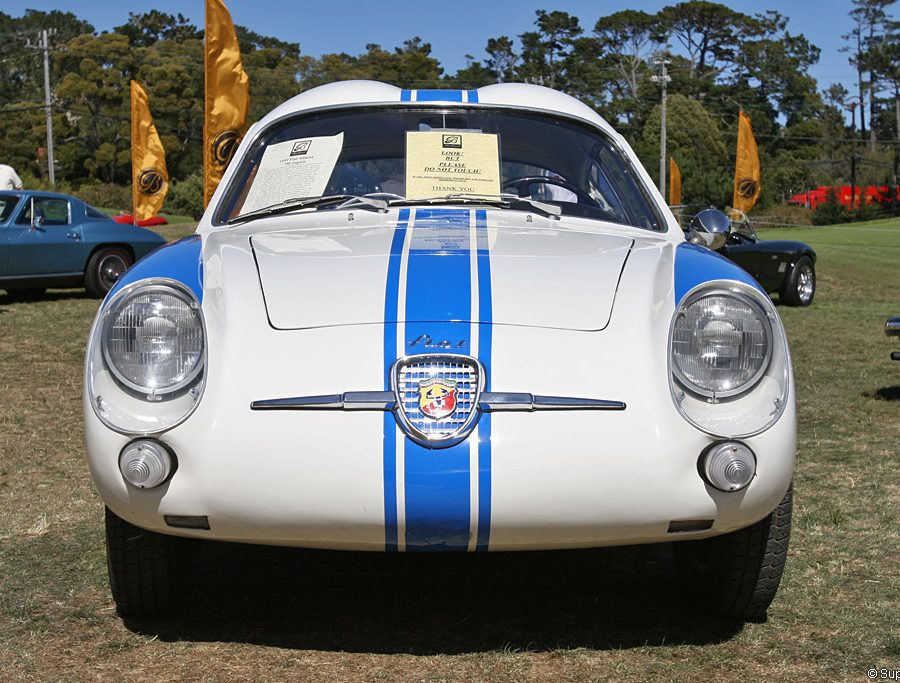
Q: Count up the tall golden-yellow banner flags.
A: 4